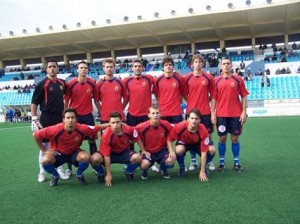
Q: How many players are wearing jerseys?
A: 11